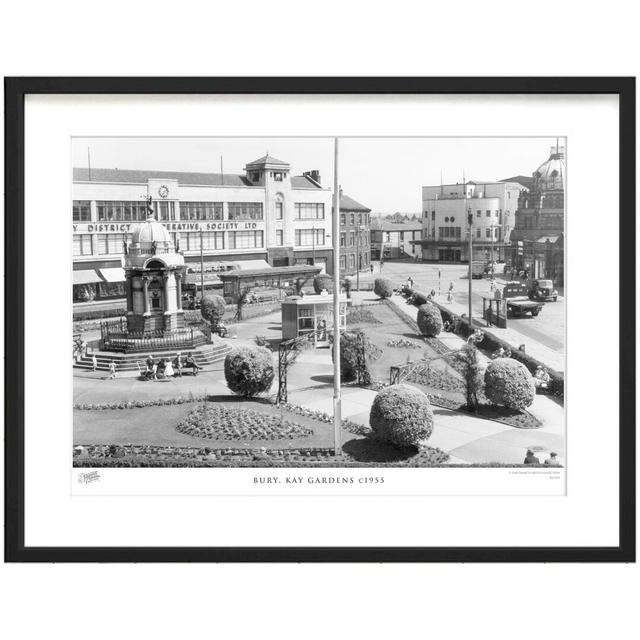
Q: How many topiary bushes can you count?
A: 8